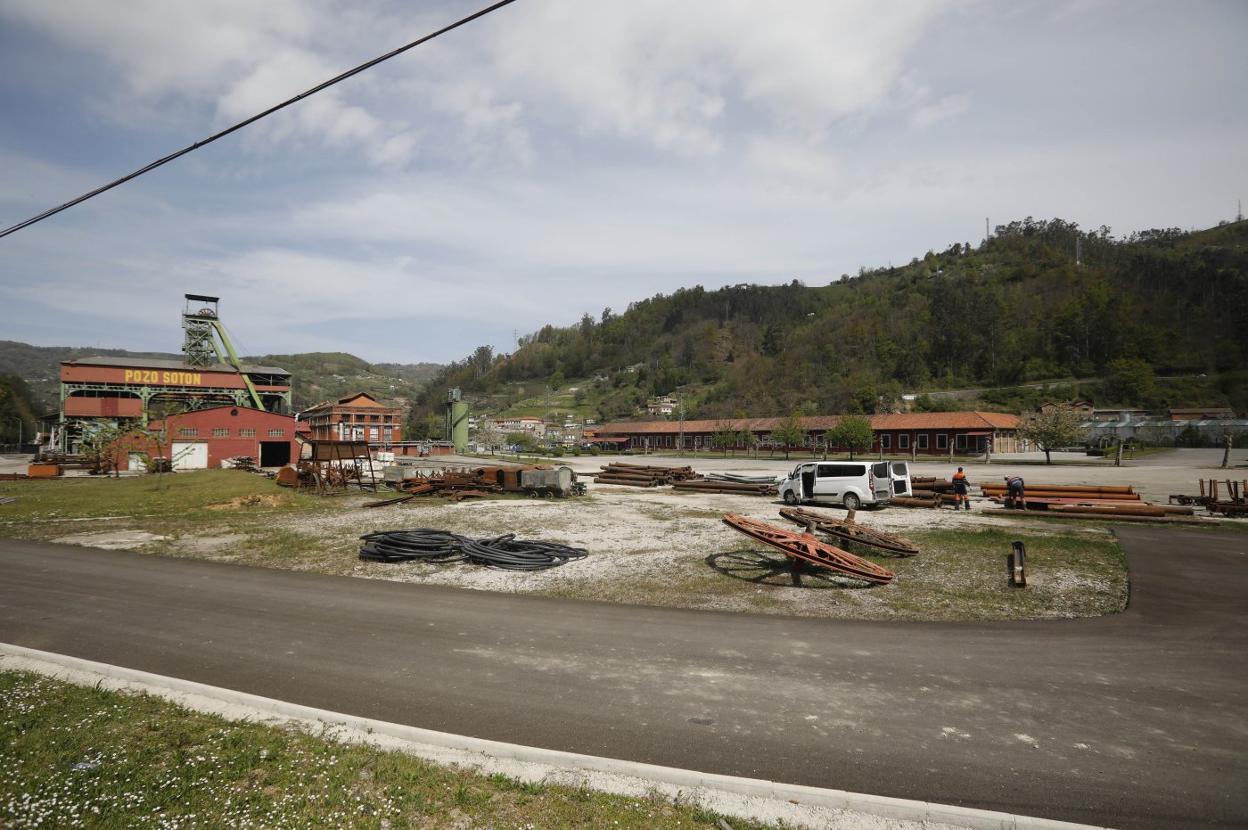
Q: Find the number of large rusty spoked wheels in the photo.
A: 2